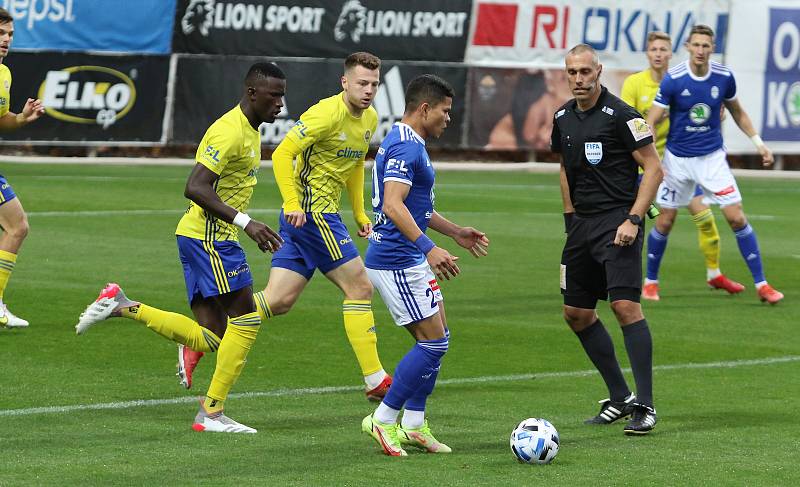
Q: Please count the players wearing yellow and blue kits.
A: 4